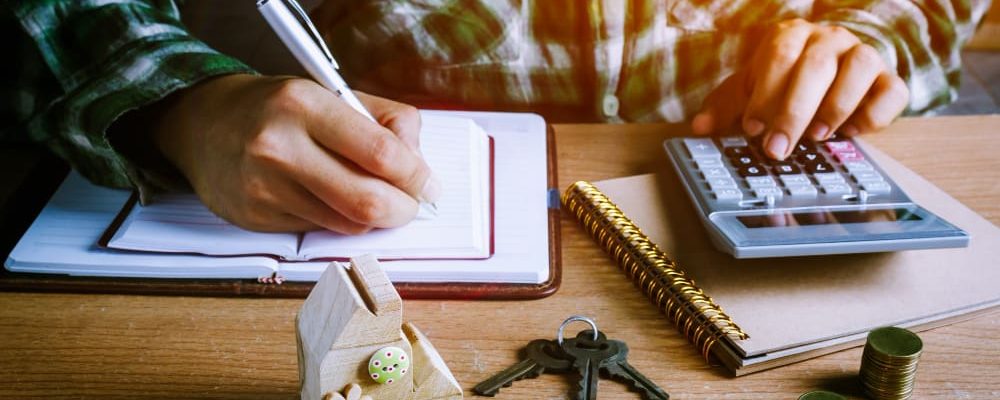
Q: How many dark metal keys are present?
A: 3